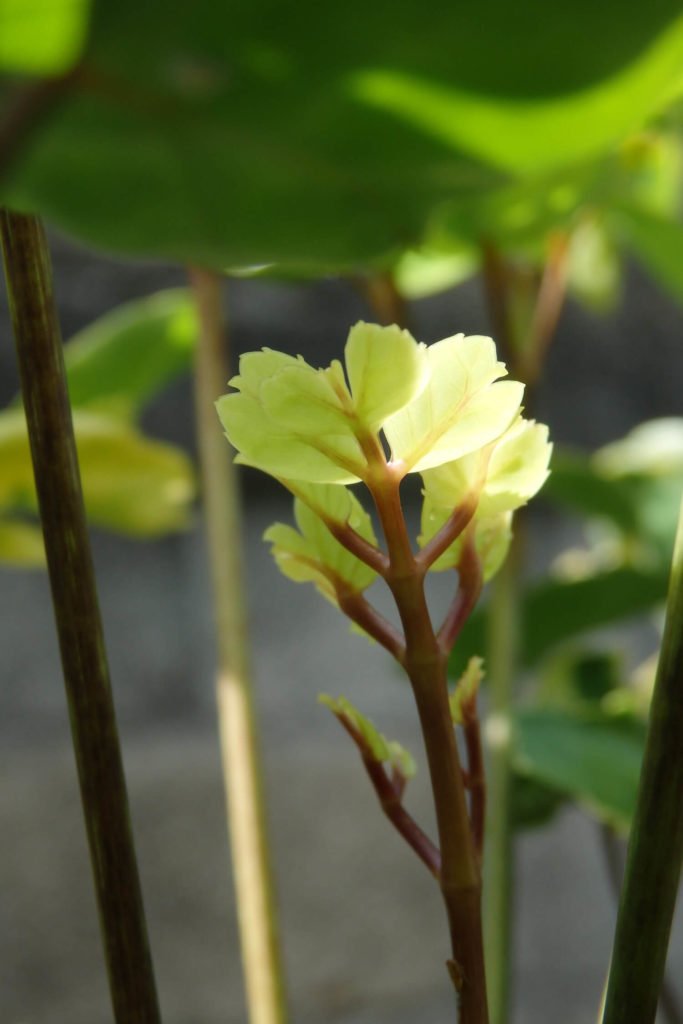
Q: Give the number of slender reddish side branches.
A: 6